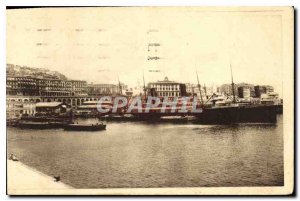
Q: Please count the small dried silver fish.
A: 0